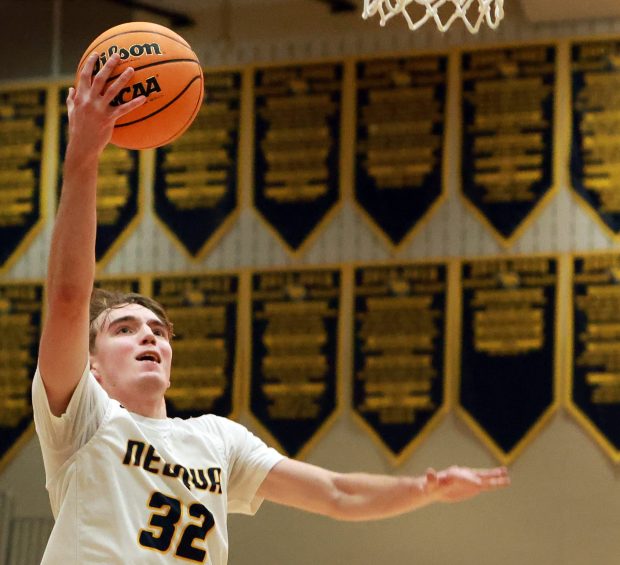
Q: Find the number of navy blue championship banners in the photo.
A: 14